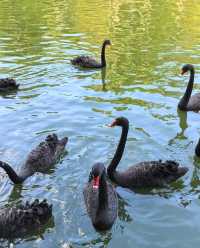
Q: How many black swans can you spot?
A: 8